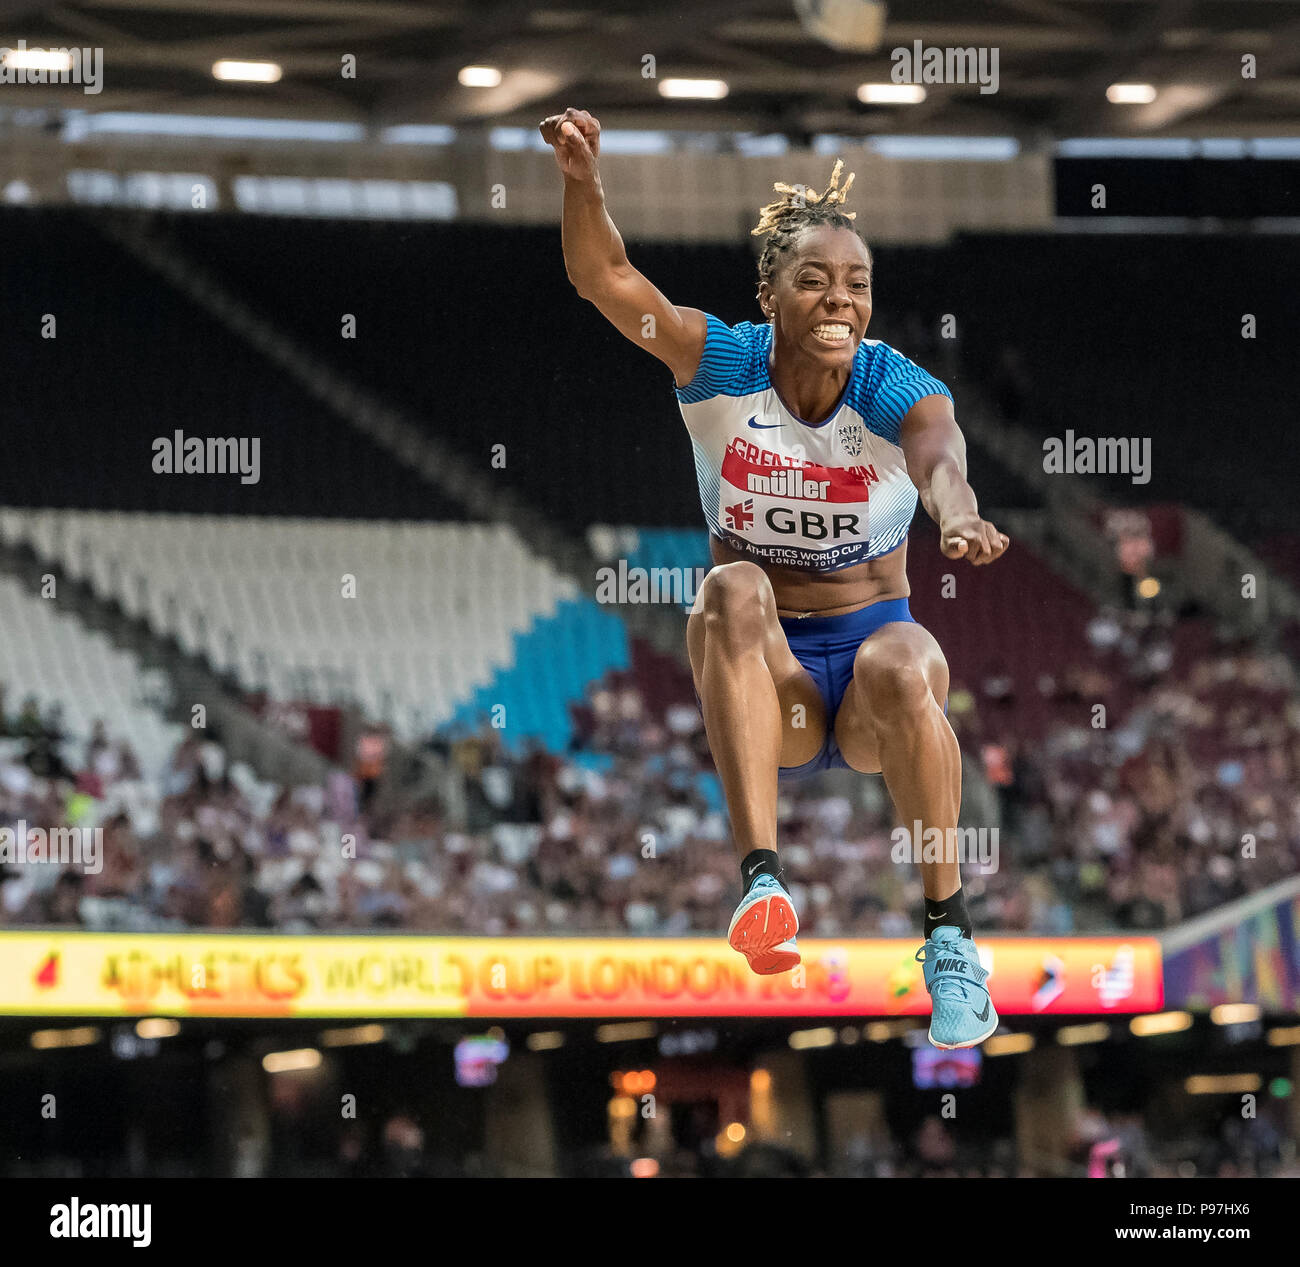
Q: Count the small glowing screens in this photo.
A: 2